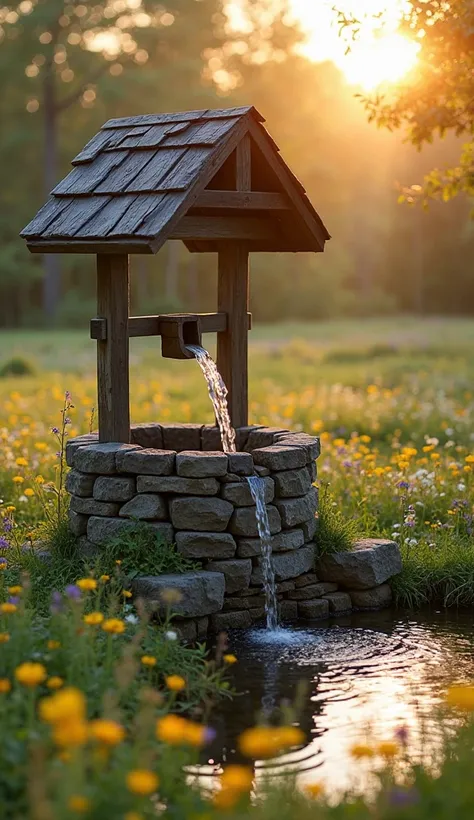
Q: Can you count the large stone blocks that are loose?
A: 2